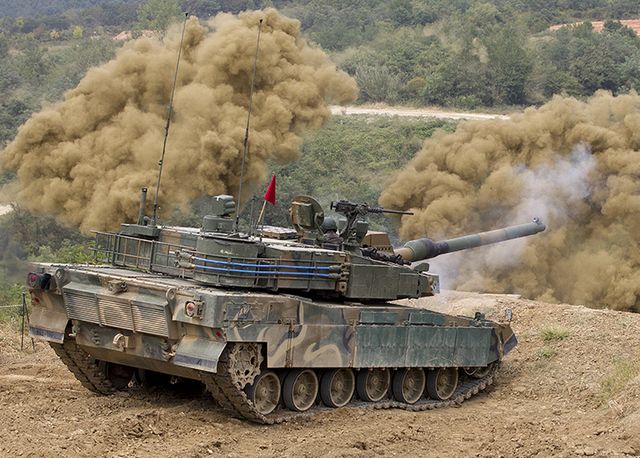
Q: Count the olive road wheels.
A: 6